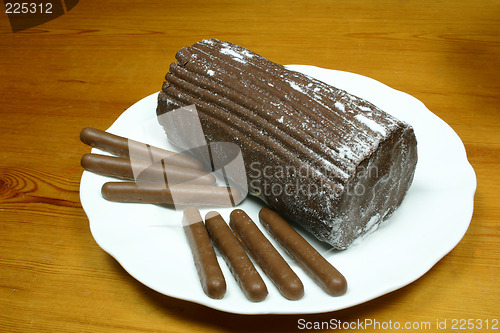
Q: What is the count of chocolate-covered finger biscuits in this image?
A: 7